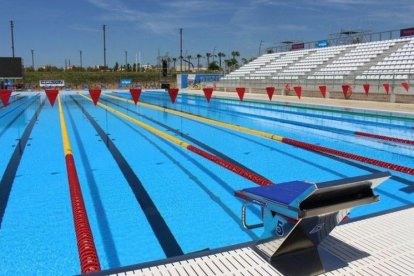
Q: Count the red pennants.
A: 14